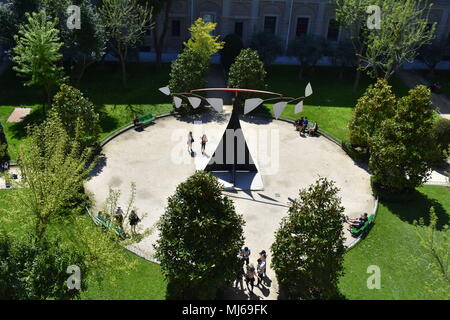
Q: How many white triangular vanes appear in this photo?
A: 8